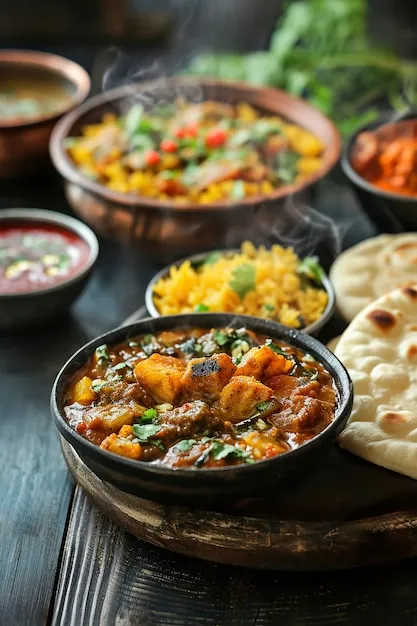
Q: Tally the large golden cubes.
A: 4